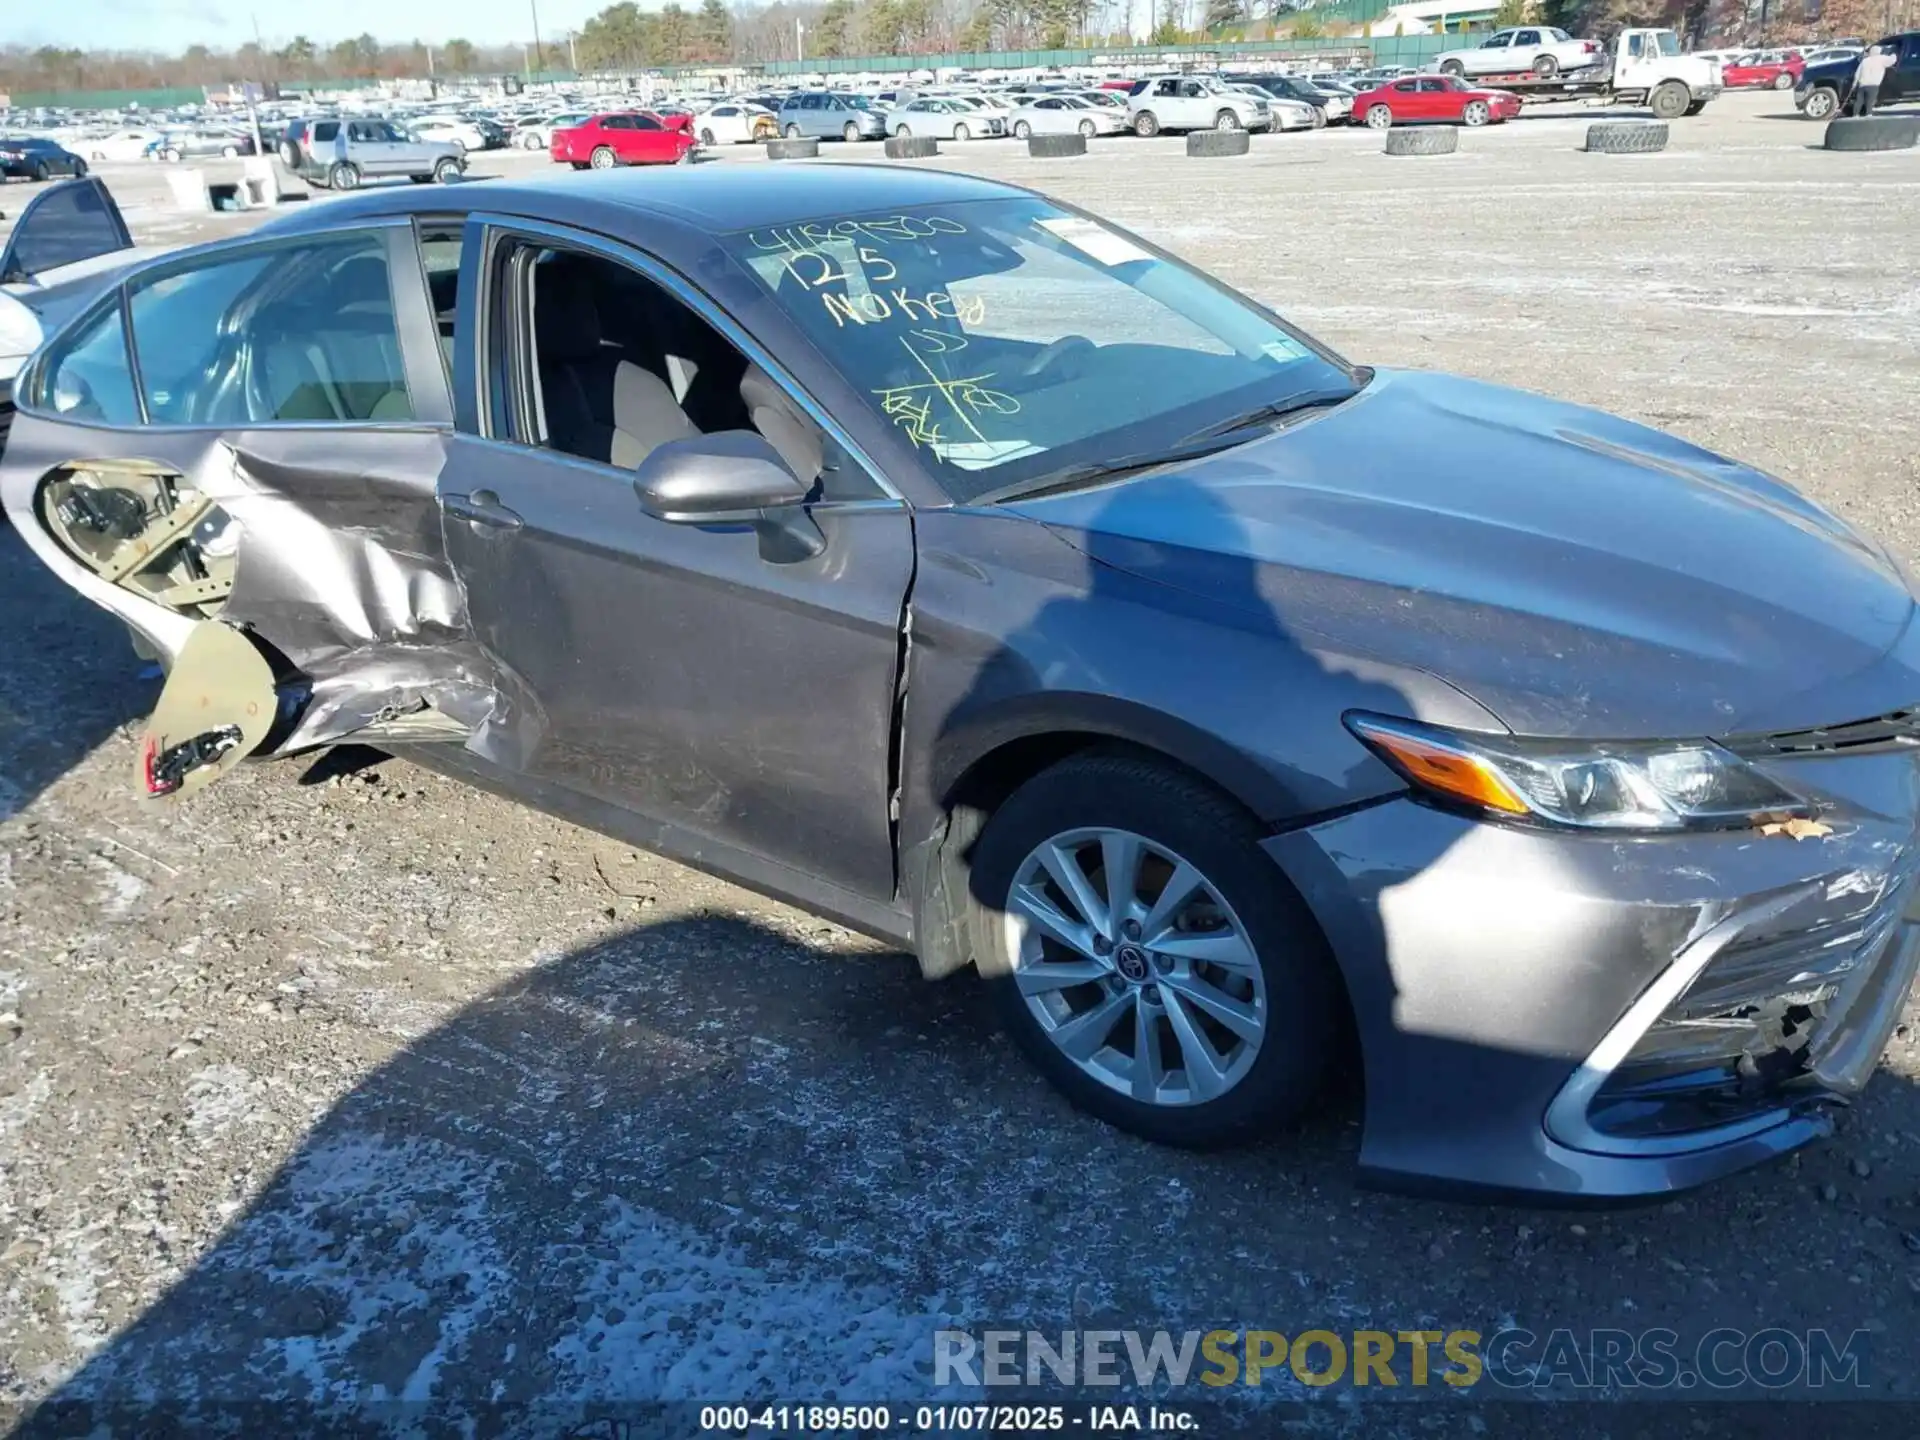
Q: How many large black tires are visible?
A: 7